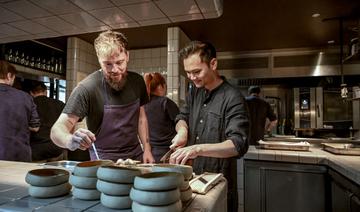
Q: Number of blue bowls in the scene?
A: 14